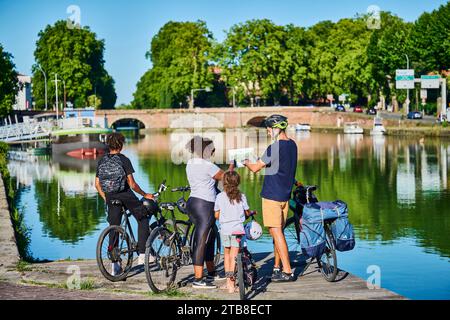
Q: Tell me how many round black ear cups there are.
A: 0